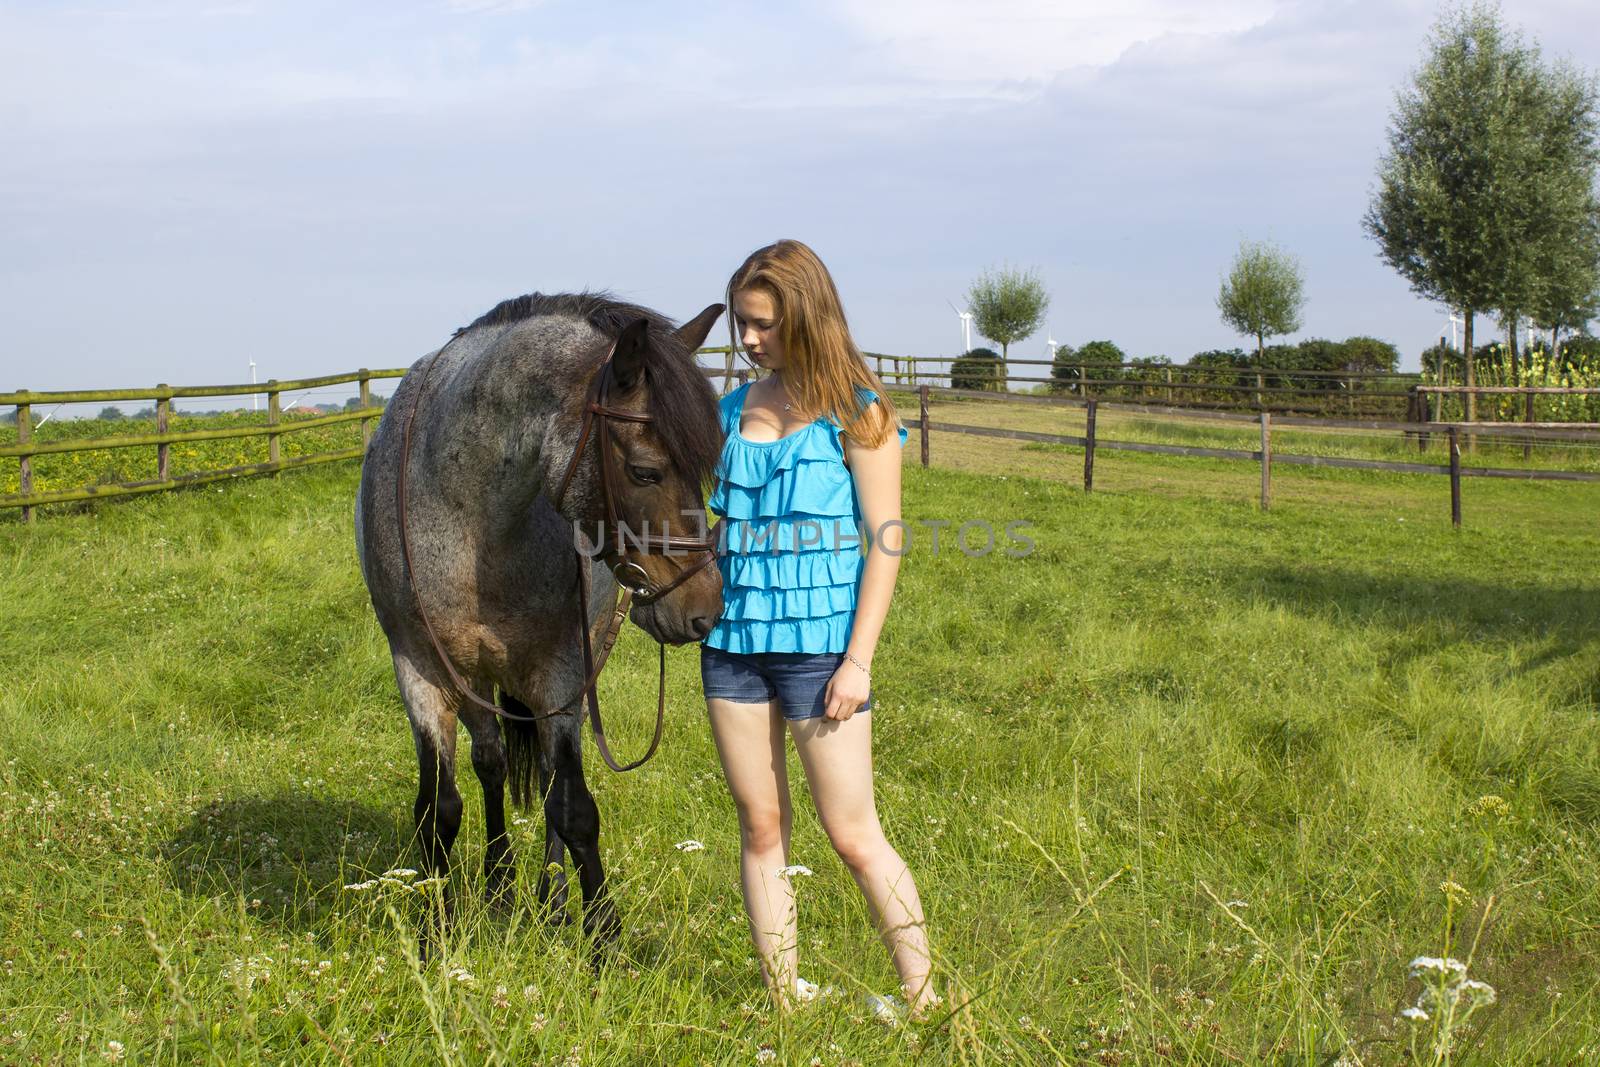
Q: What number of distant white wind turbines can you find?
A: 4